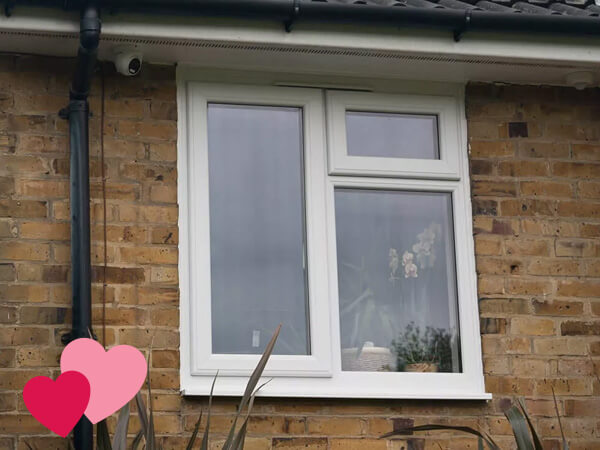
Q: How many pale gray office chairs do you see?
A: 0